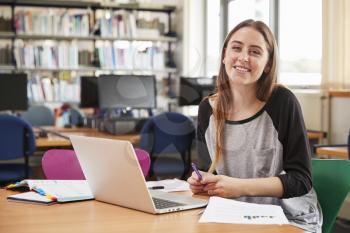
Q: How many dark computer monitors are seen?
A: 4